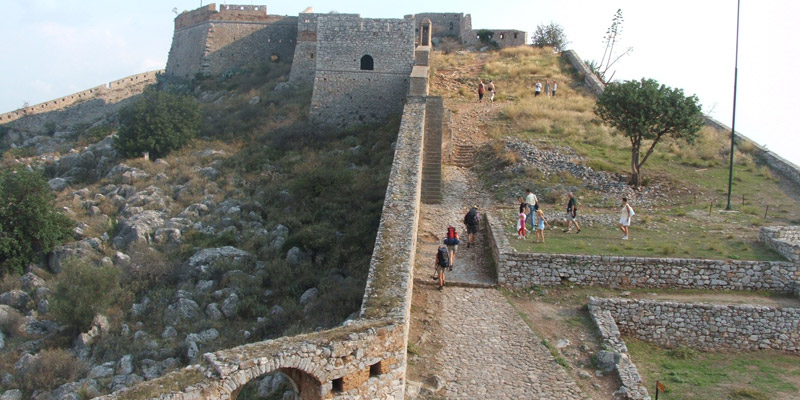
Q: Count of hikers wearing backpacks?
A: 3